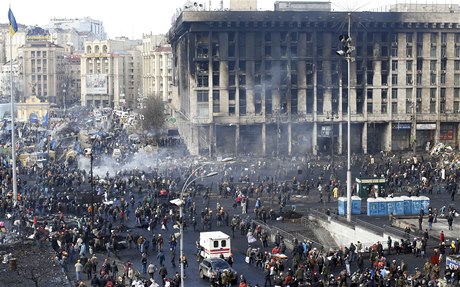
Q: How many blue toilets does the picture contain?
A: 9